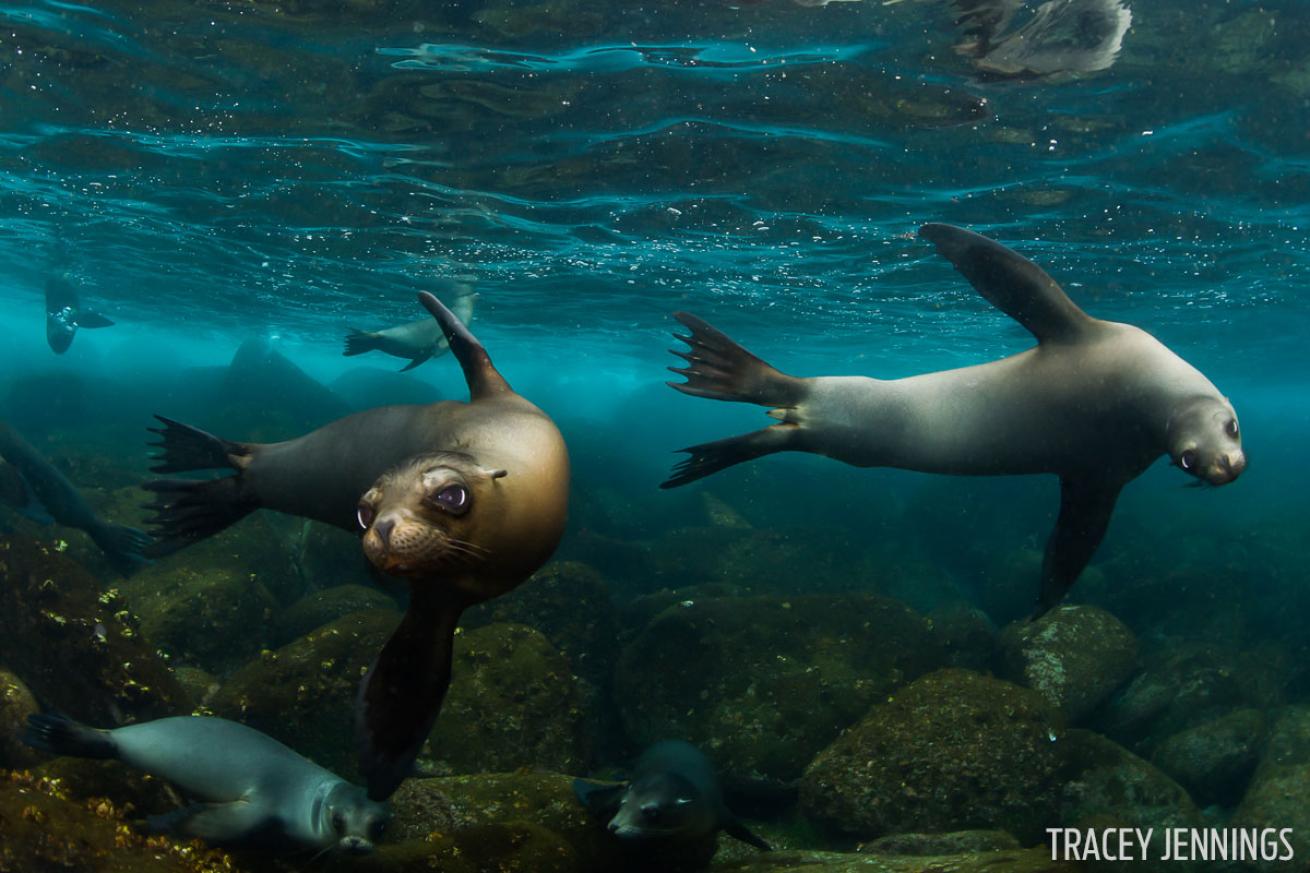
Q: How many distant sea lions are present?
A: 2